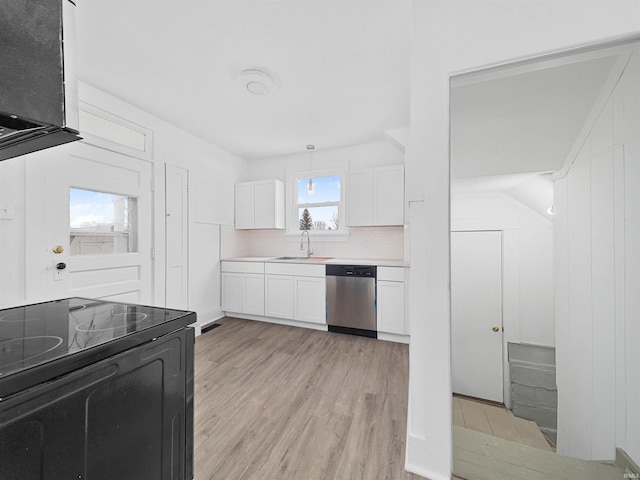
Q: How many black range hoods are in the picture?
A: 1